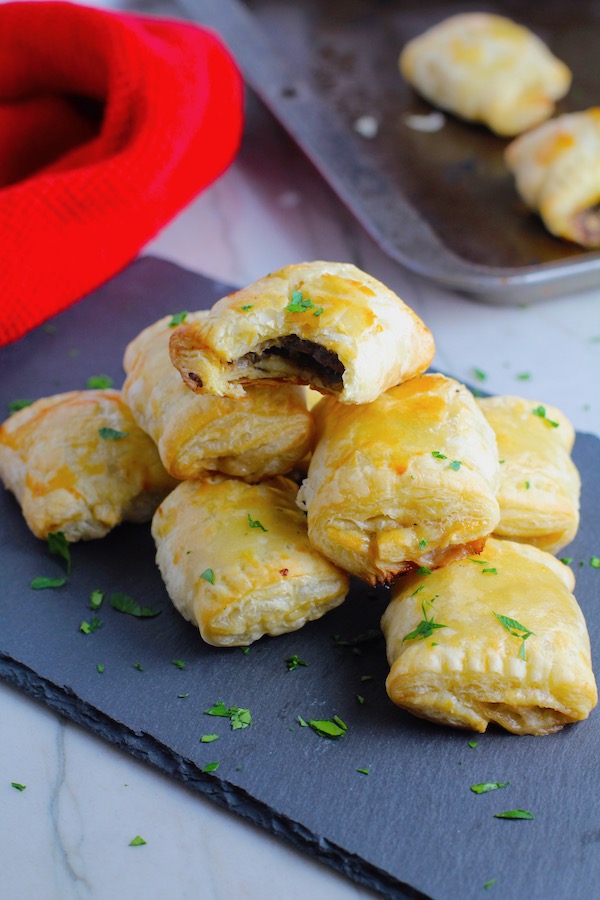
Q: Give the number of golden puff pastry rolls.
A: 9